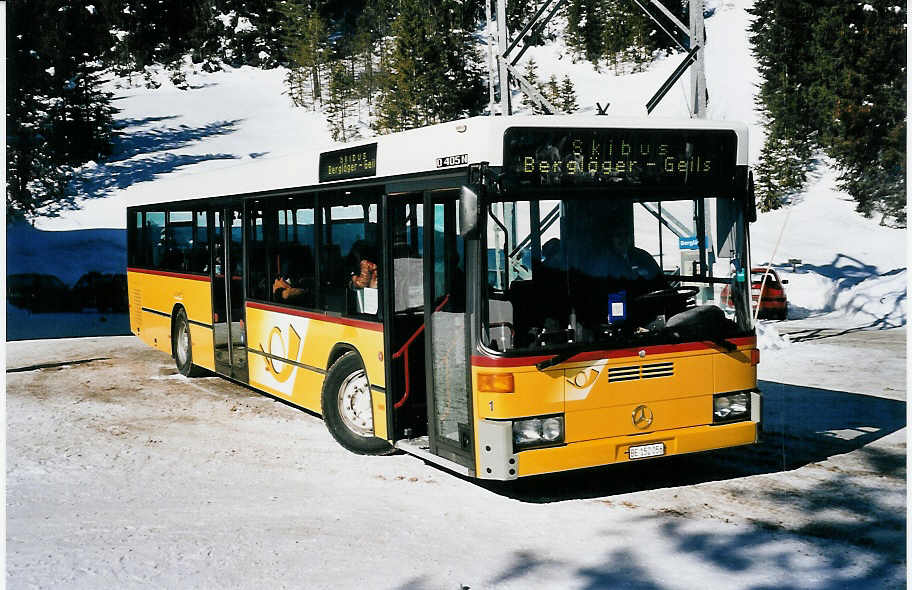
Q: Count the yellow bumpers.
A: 1